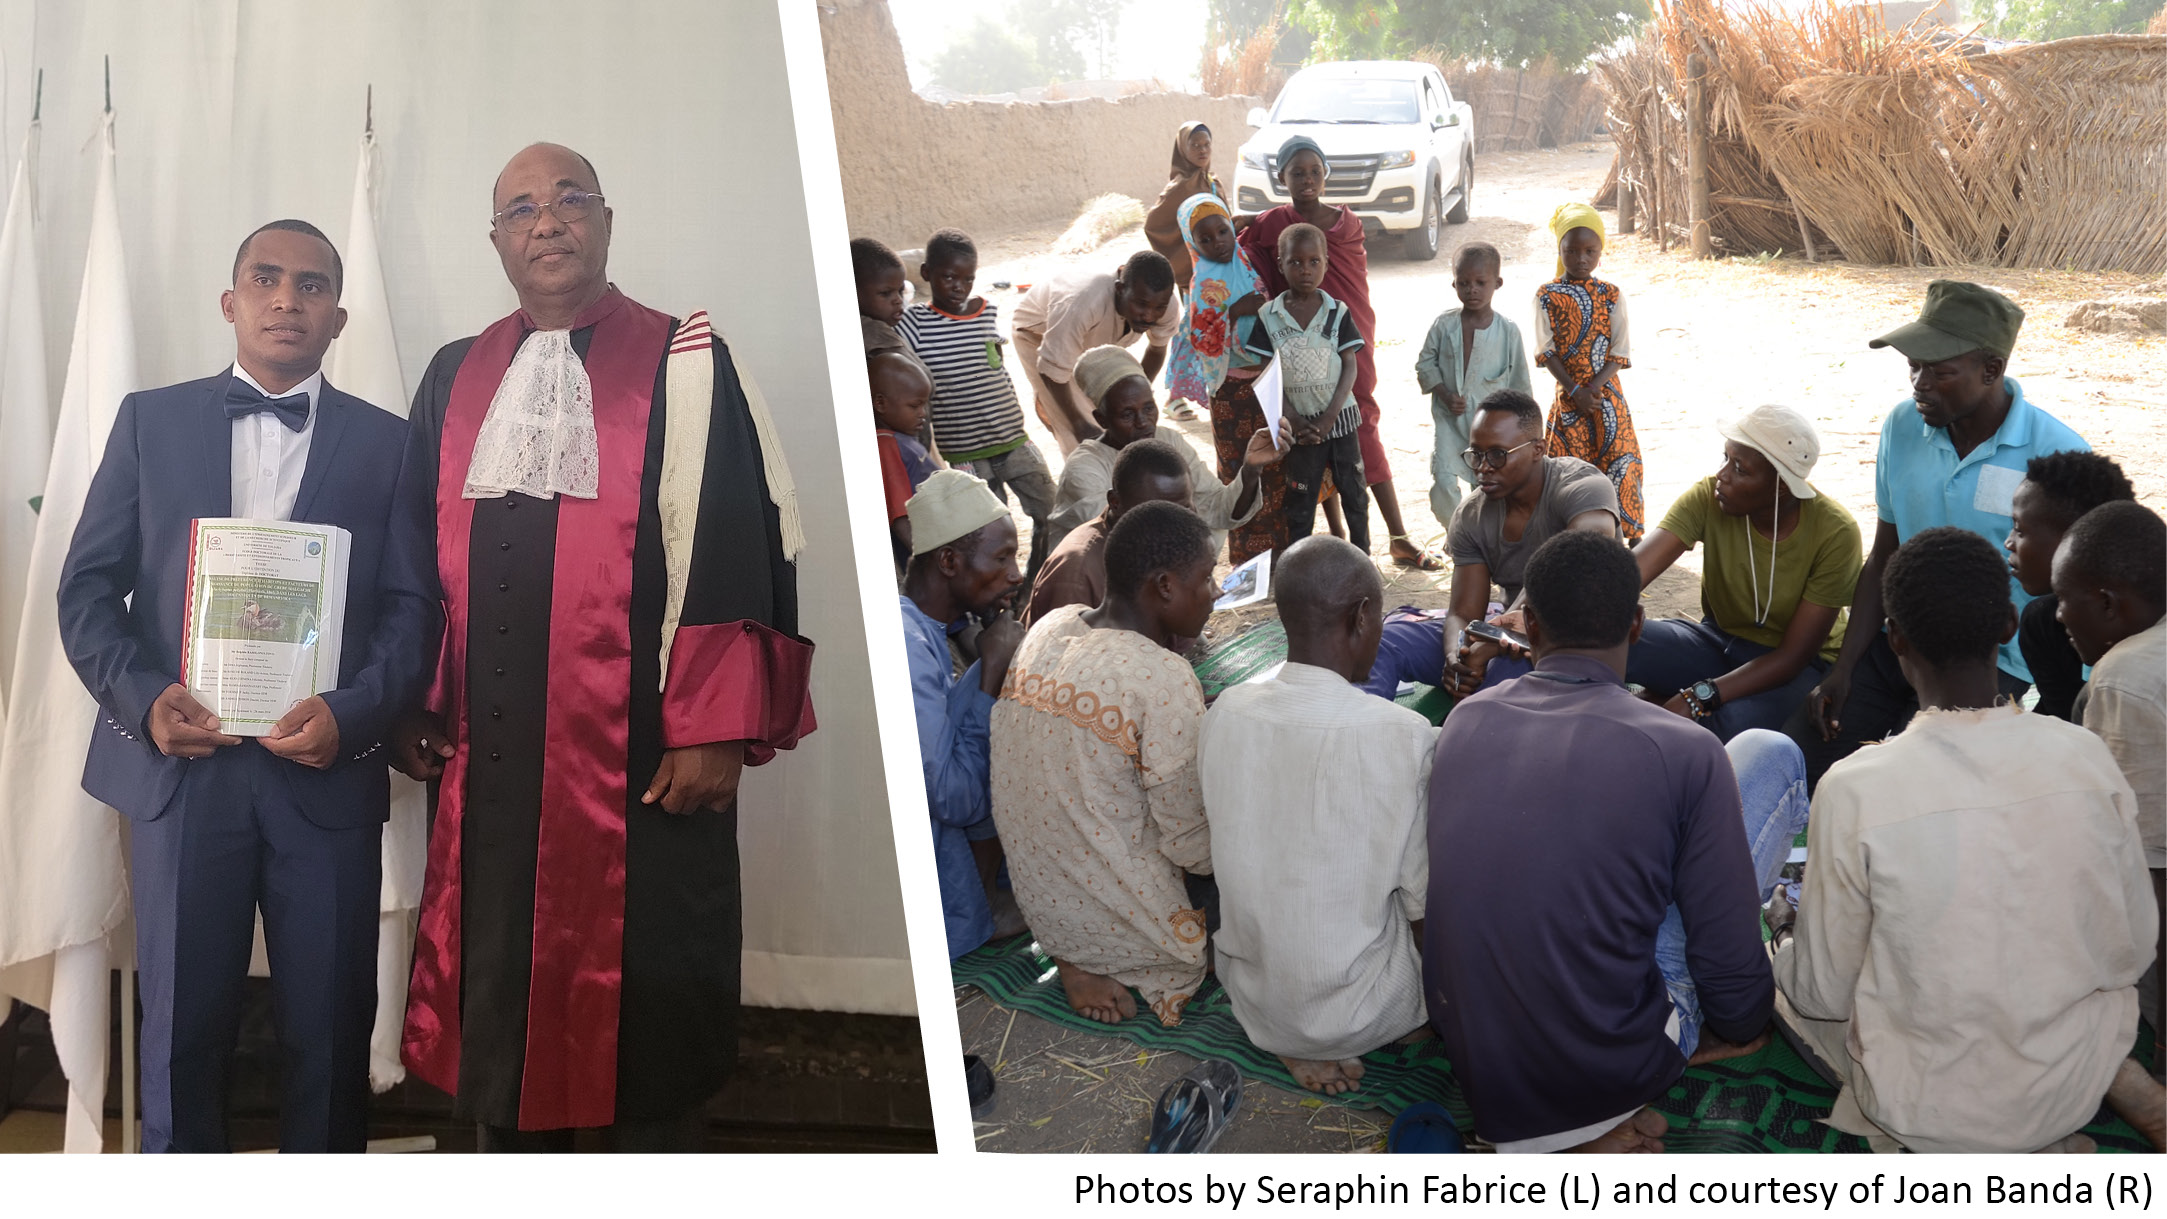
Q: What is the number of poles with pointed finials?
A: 3